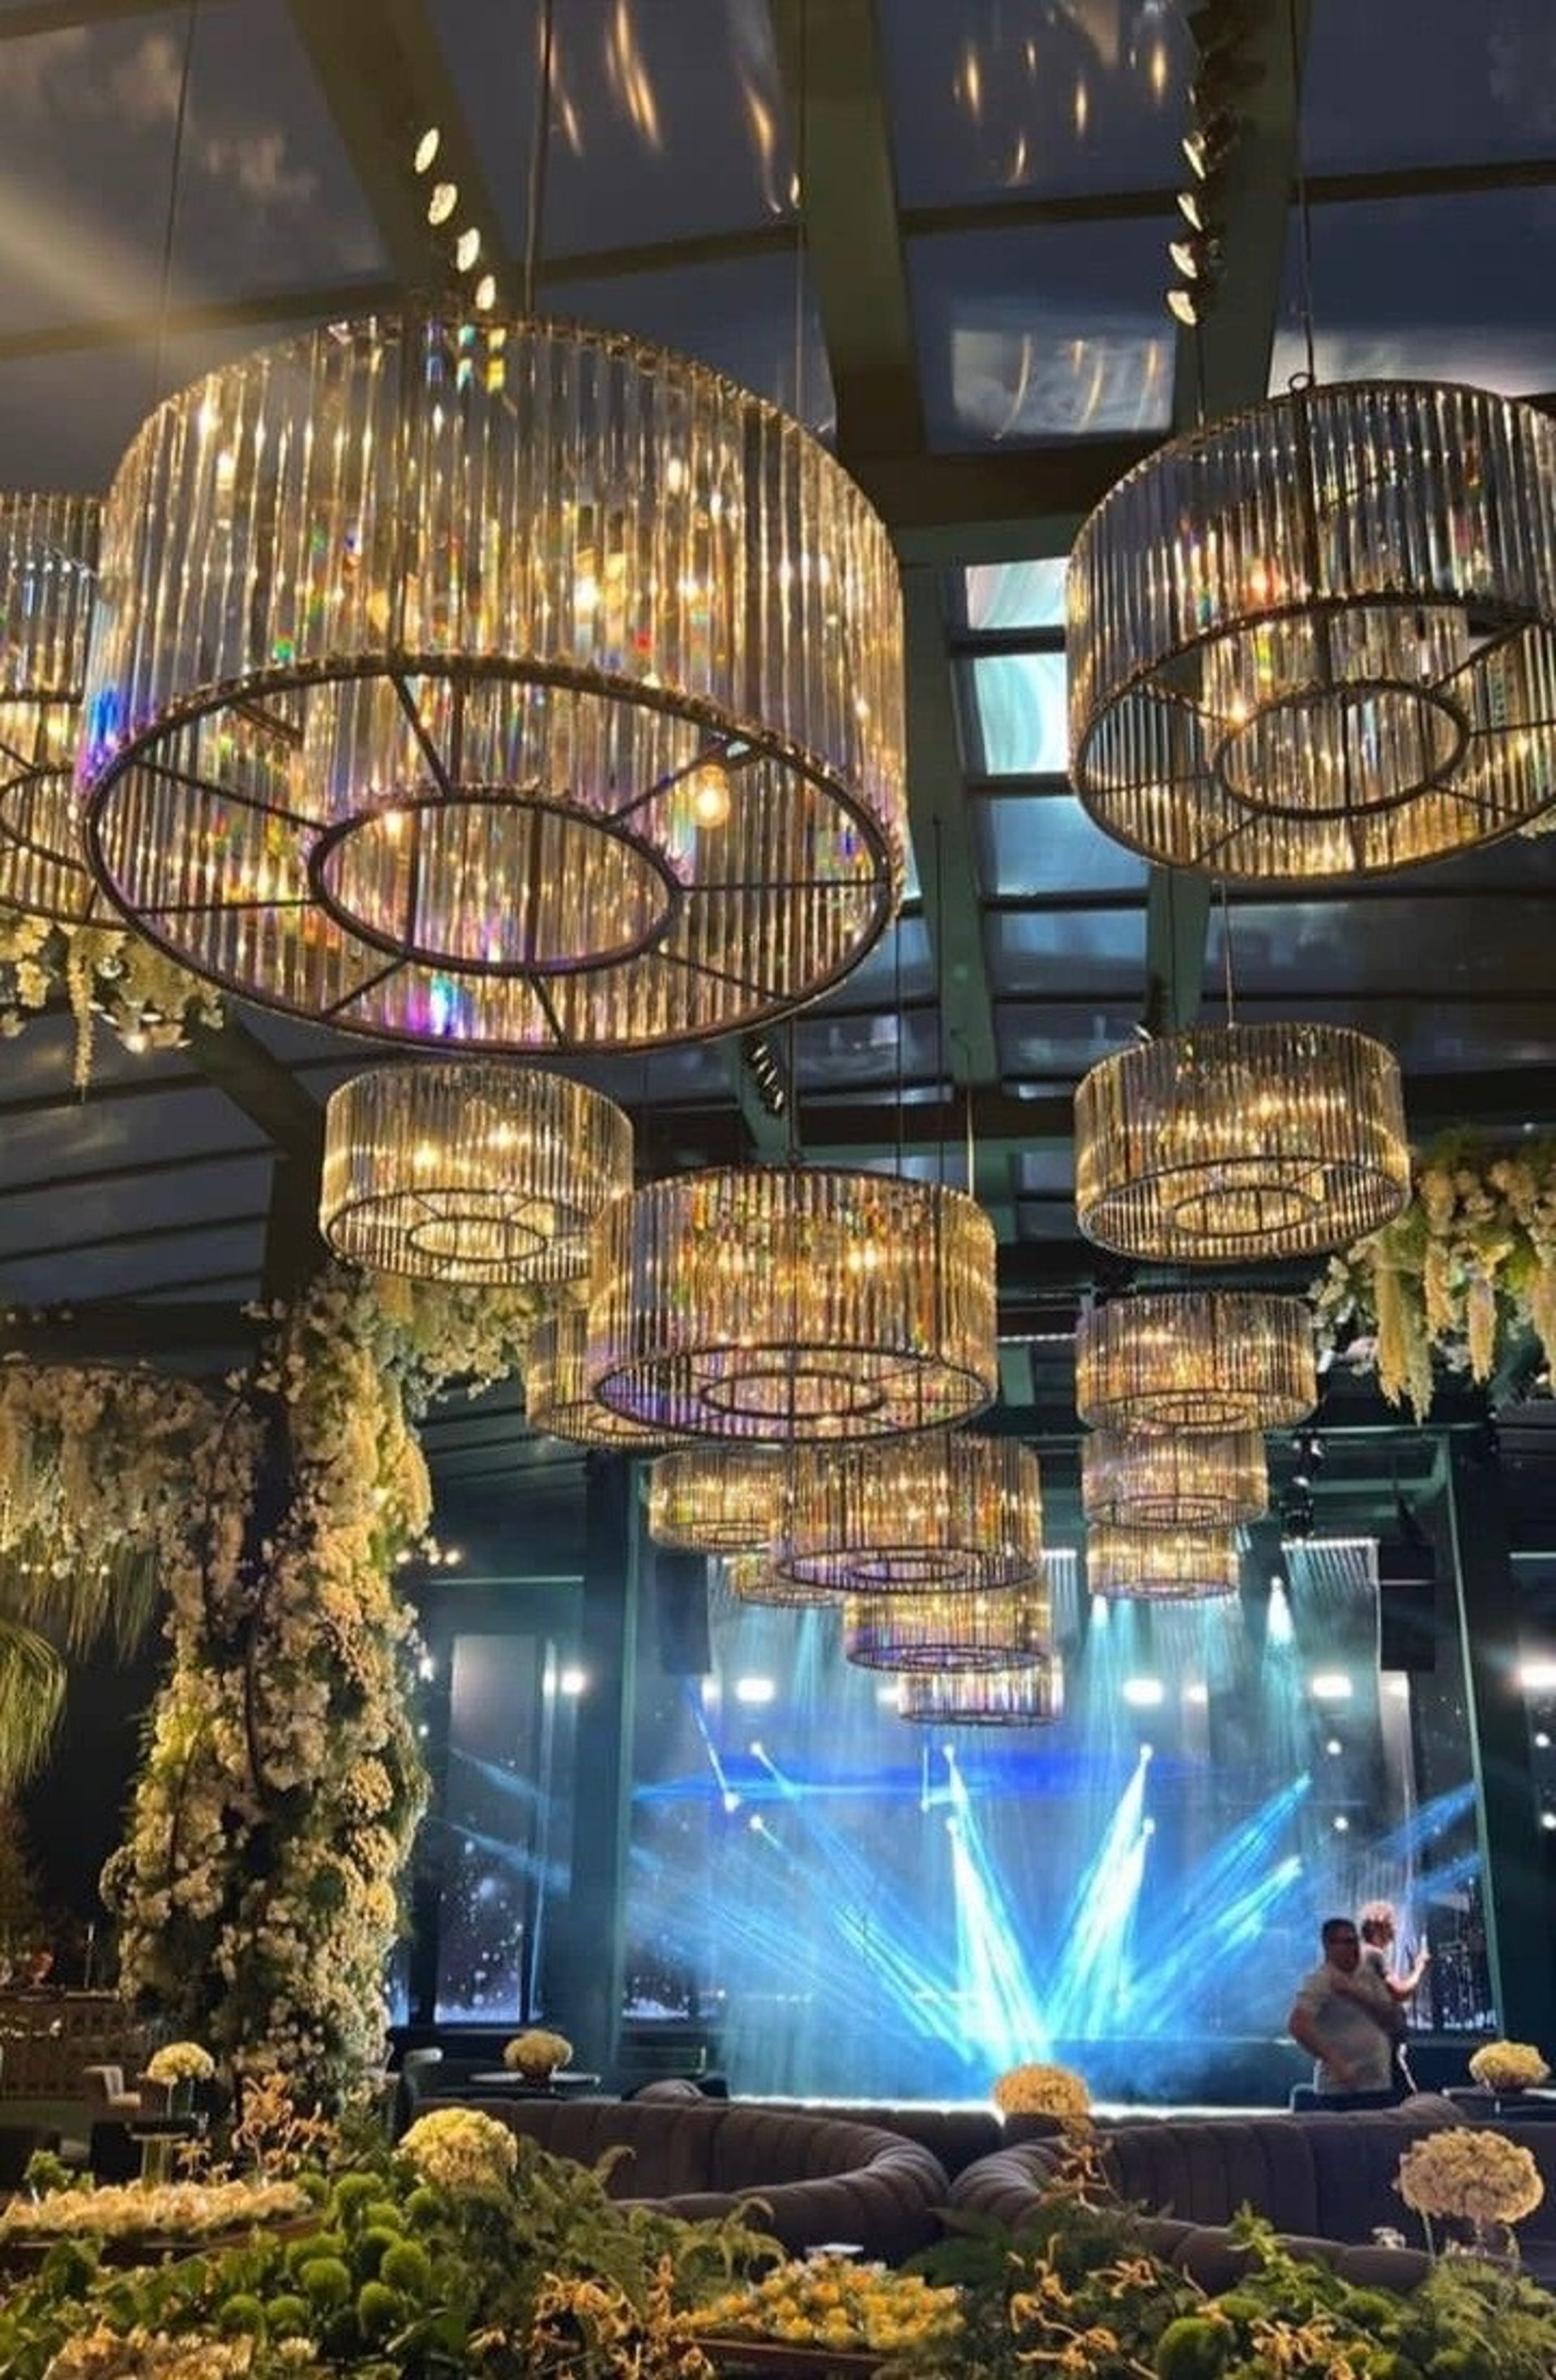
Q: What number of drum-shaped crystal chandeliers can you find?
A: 15